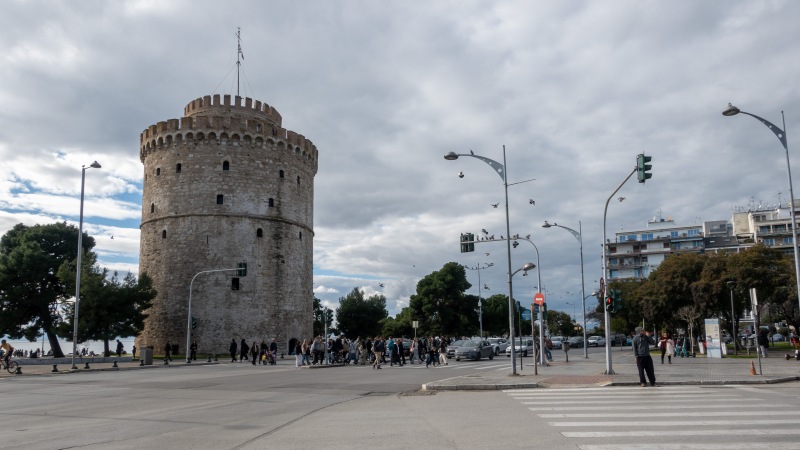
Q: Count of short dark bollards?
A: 10